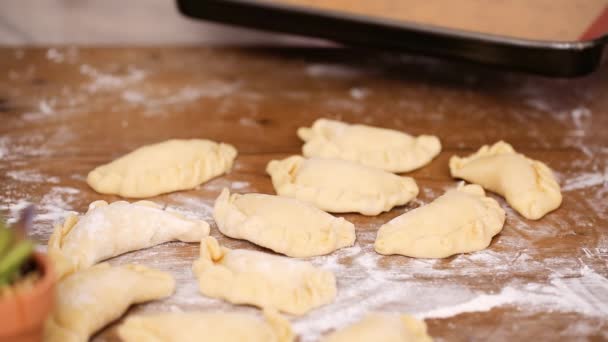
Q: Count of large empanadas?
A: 11